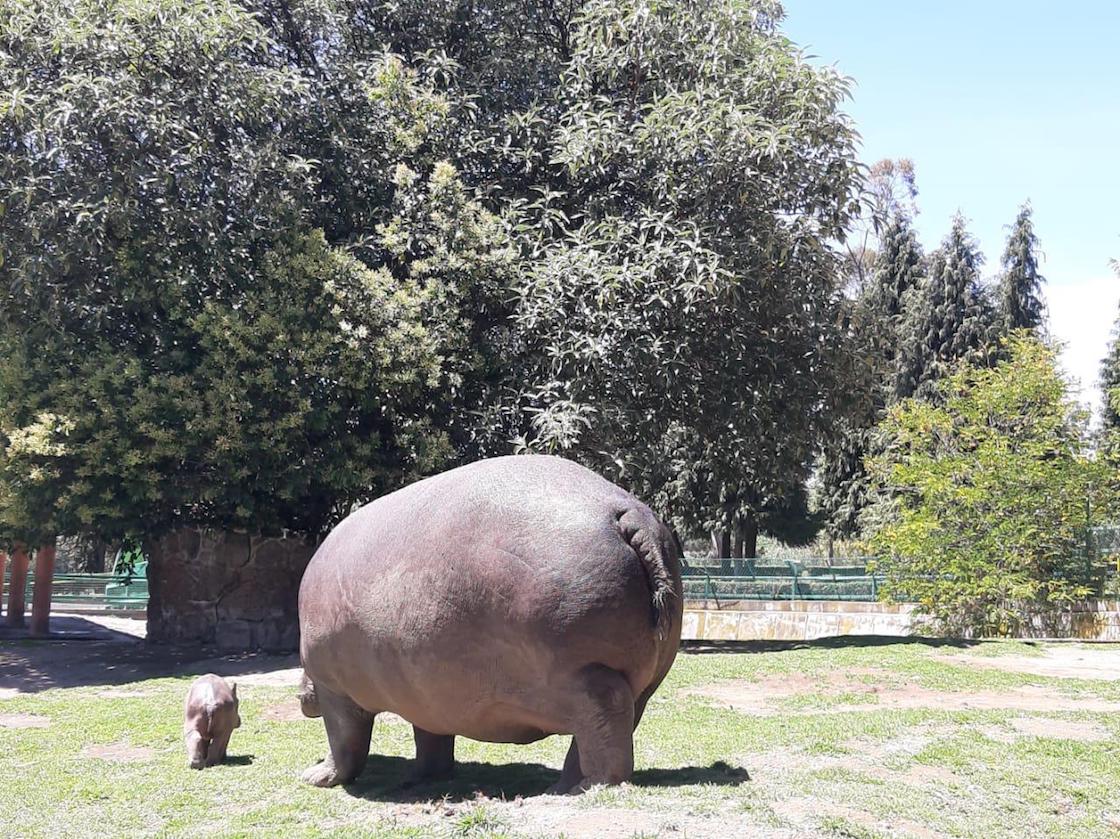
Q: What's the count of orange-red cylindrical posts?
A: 3